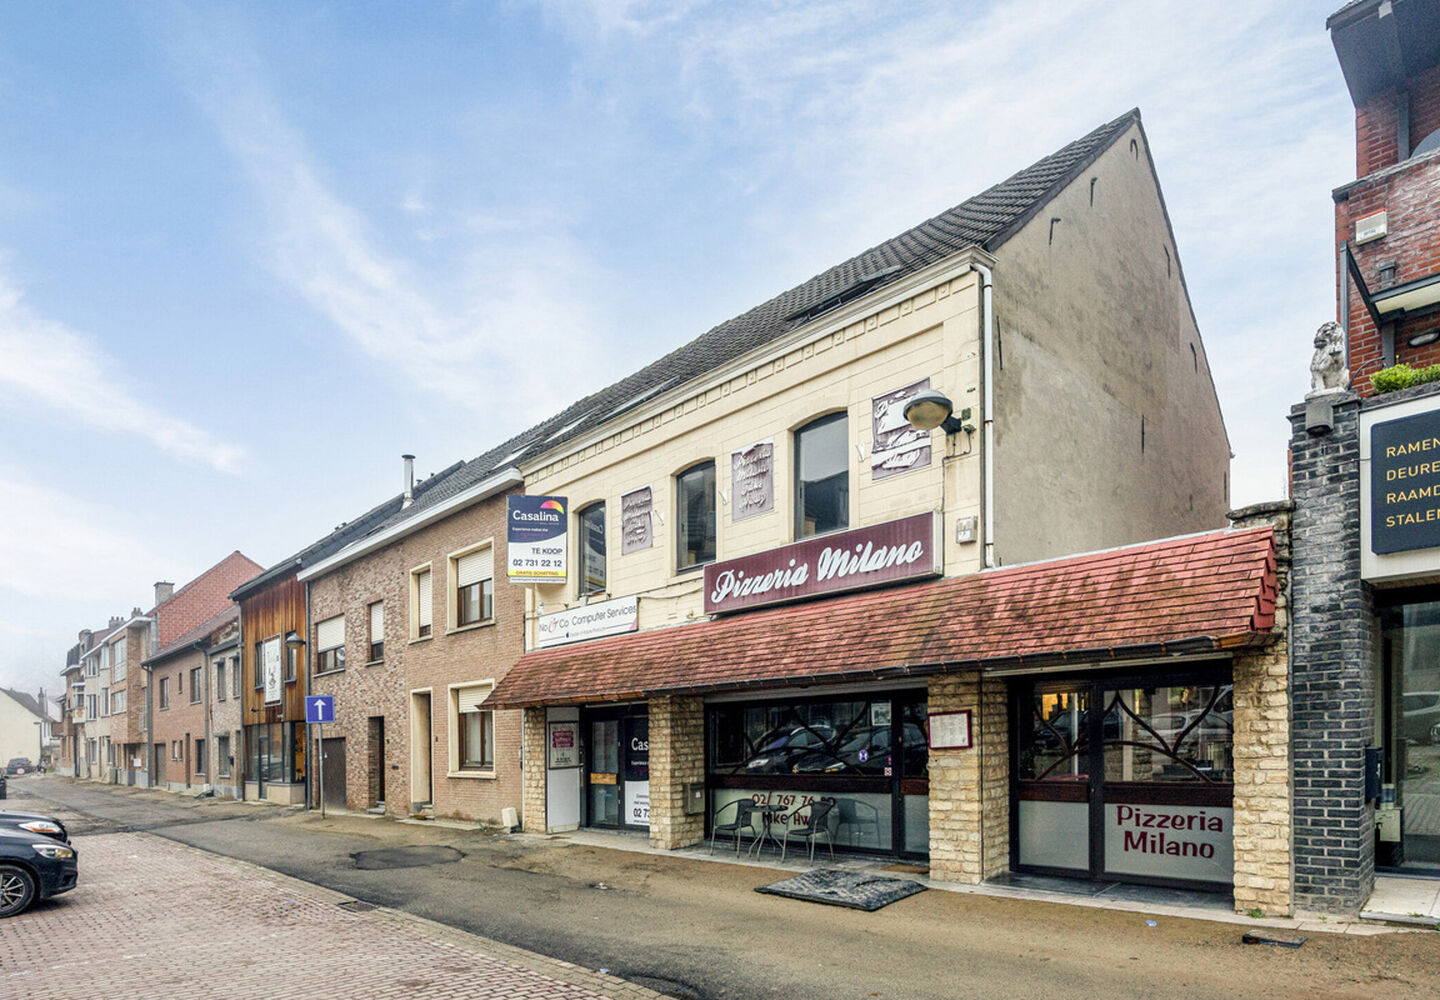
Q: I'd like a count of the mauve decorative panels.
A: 3